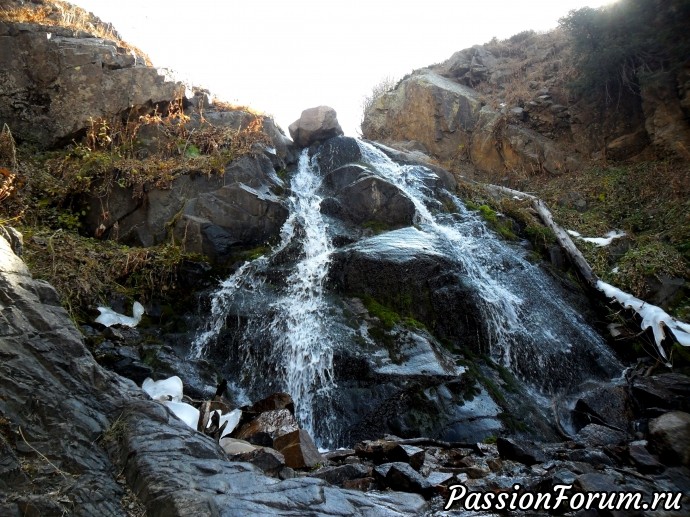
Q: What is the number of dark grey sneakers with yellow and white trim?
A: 0